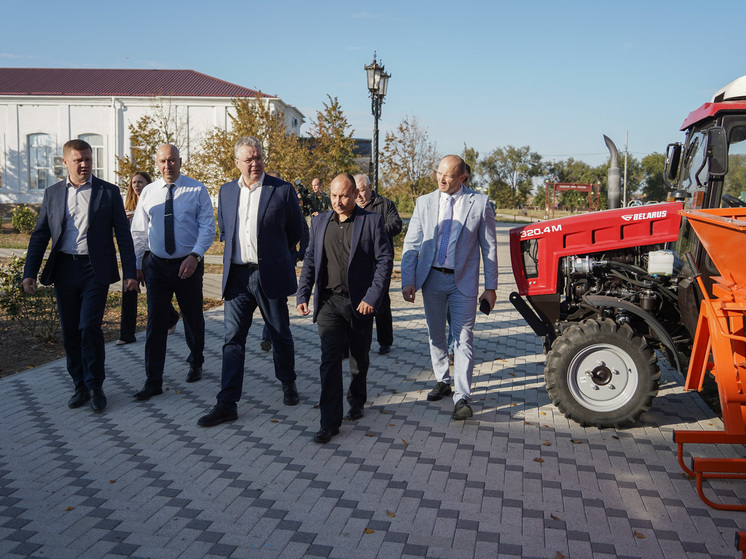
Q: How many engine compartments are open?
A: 1